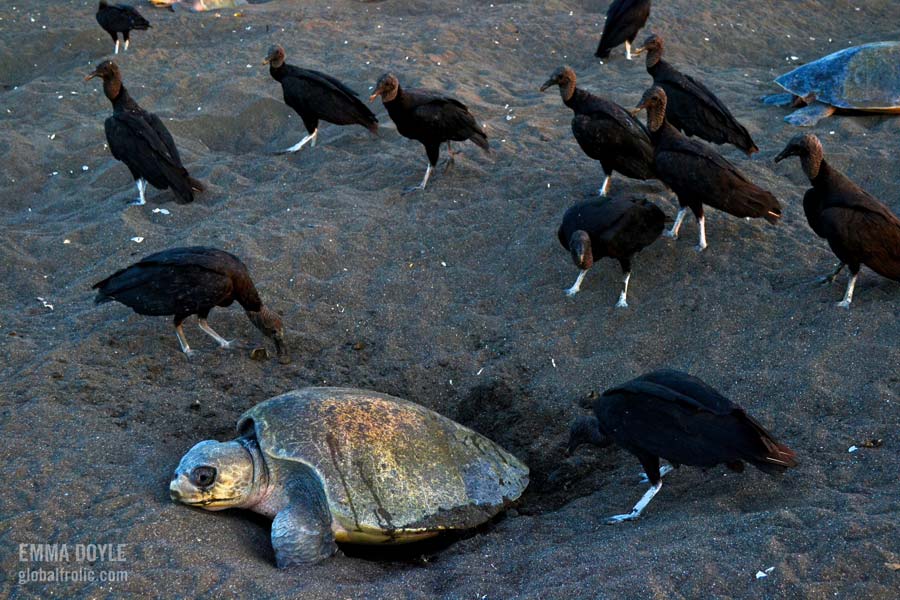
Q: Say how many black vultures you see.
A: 12